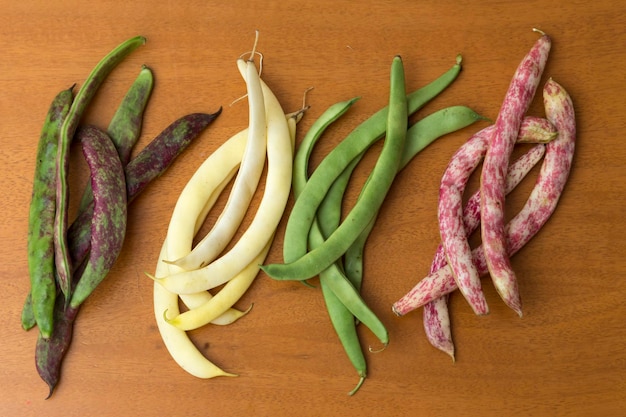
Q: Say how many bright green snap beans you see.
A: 5